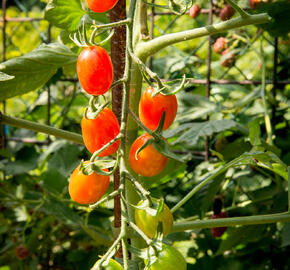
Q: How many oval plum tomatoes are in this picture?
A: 9